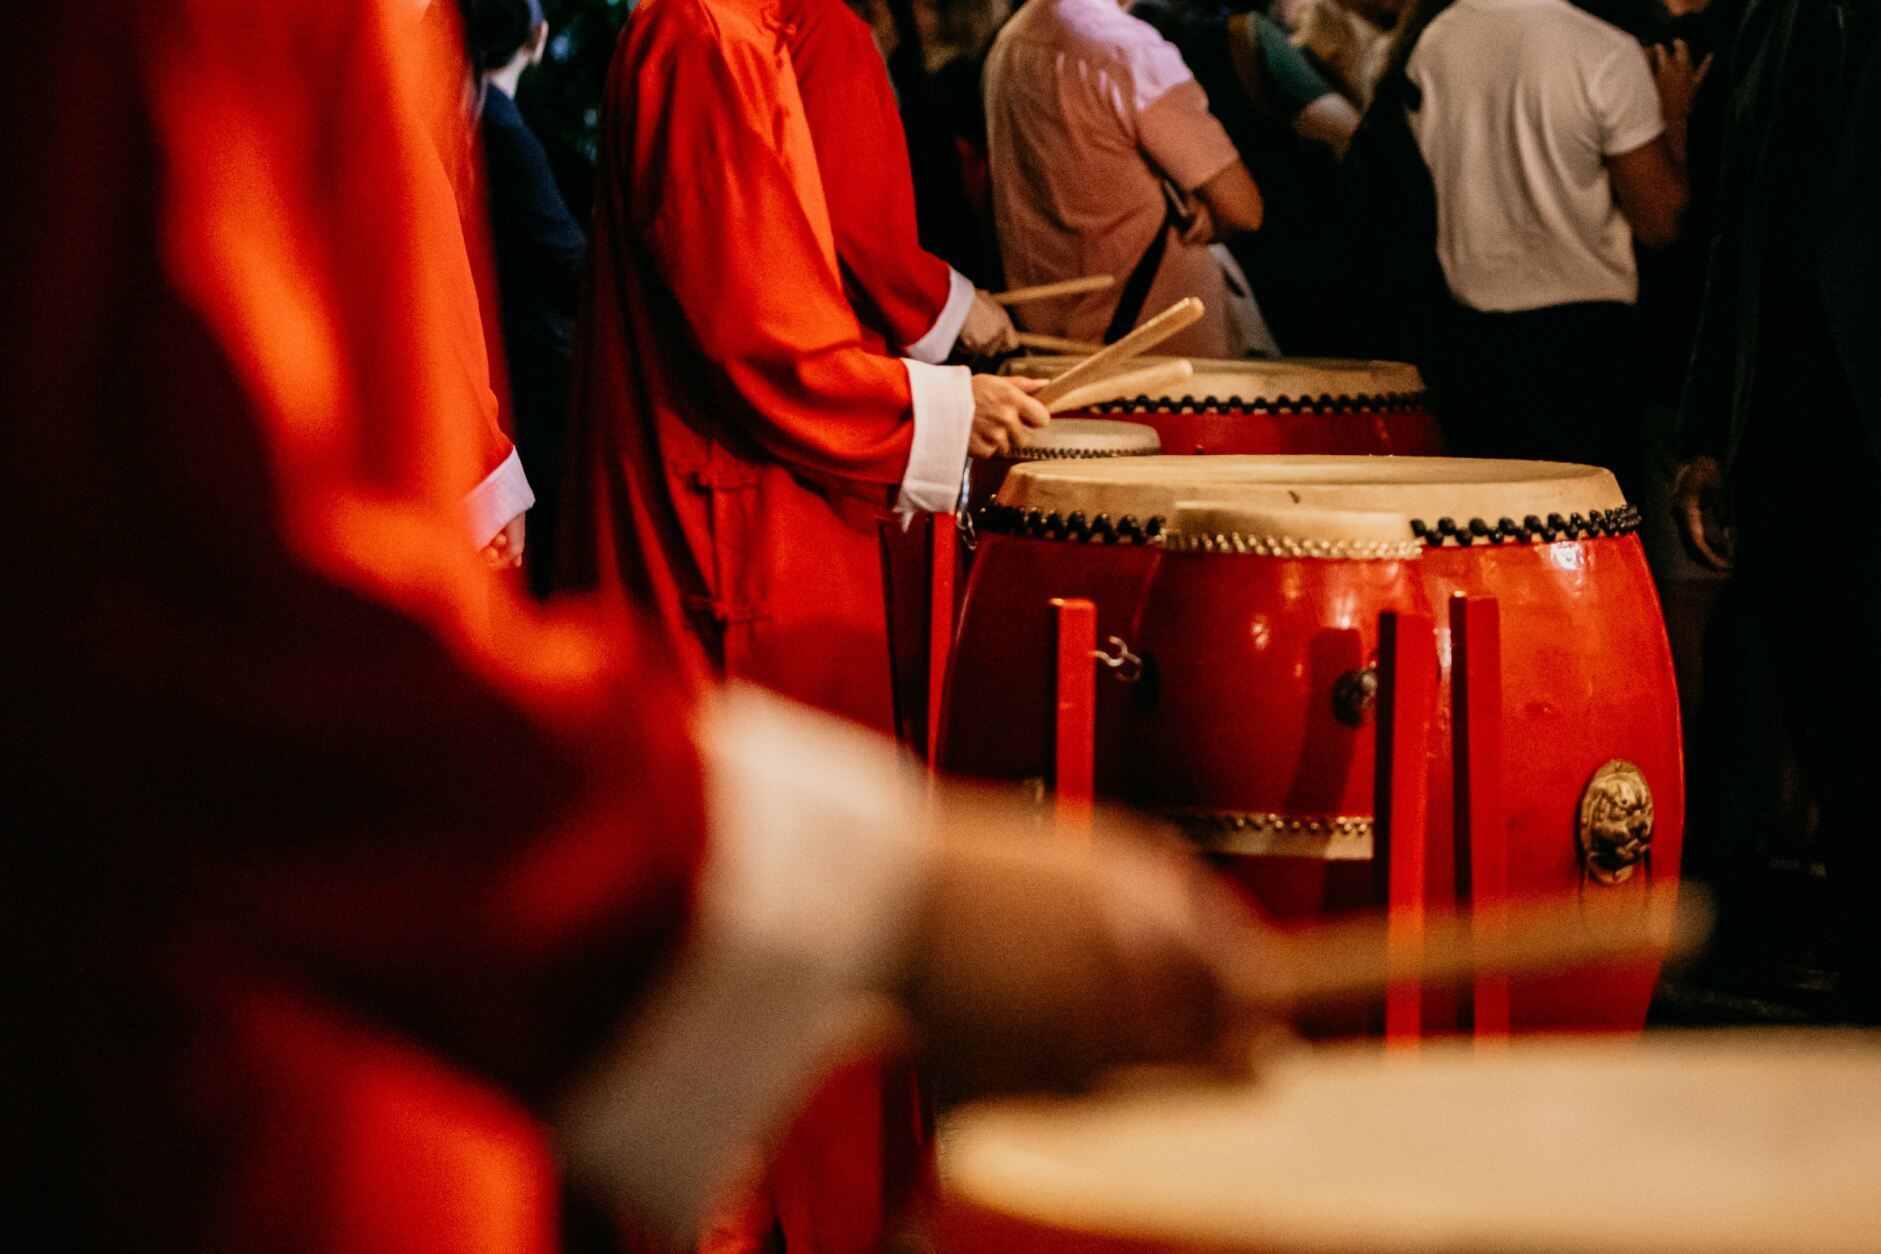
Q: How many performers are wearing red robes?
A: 4